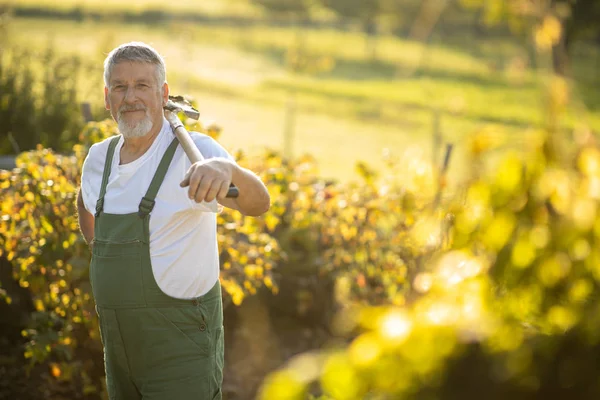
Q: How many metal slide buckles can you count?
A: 2